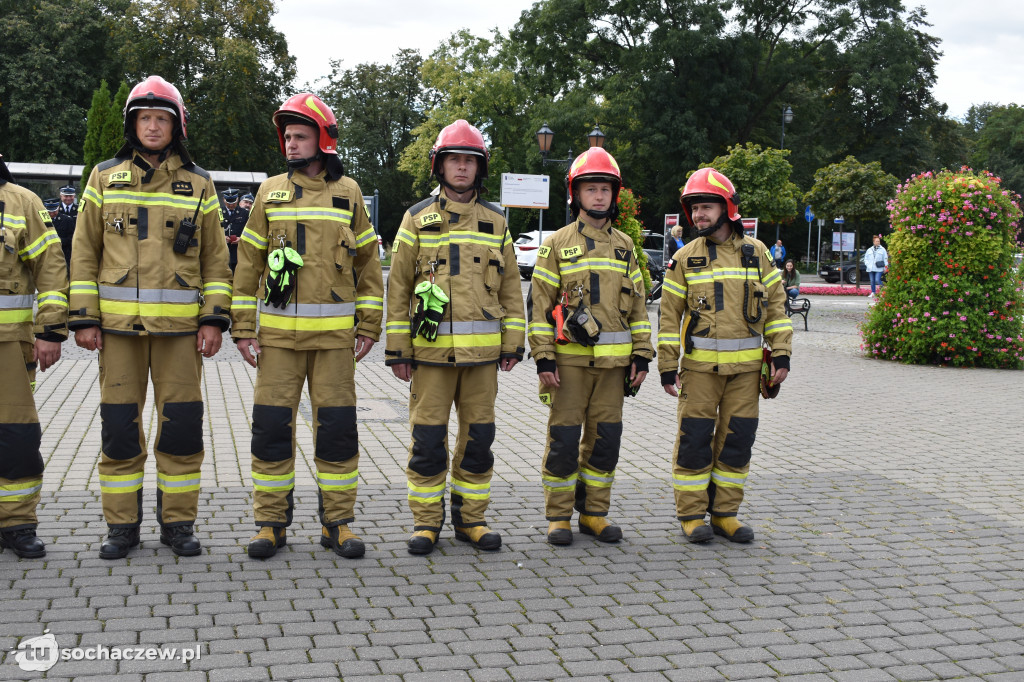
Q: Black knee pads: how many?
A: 11